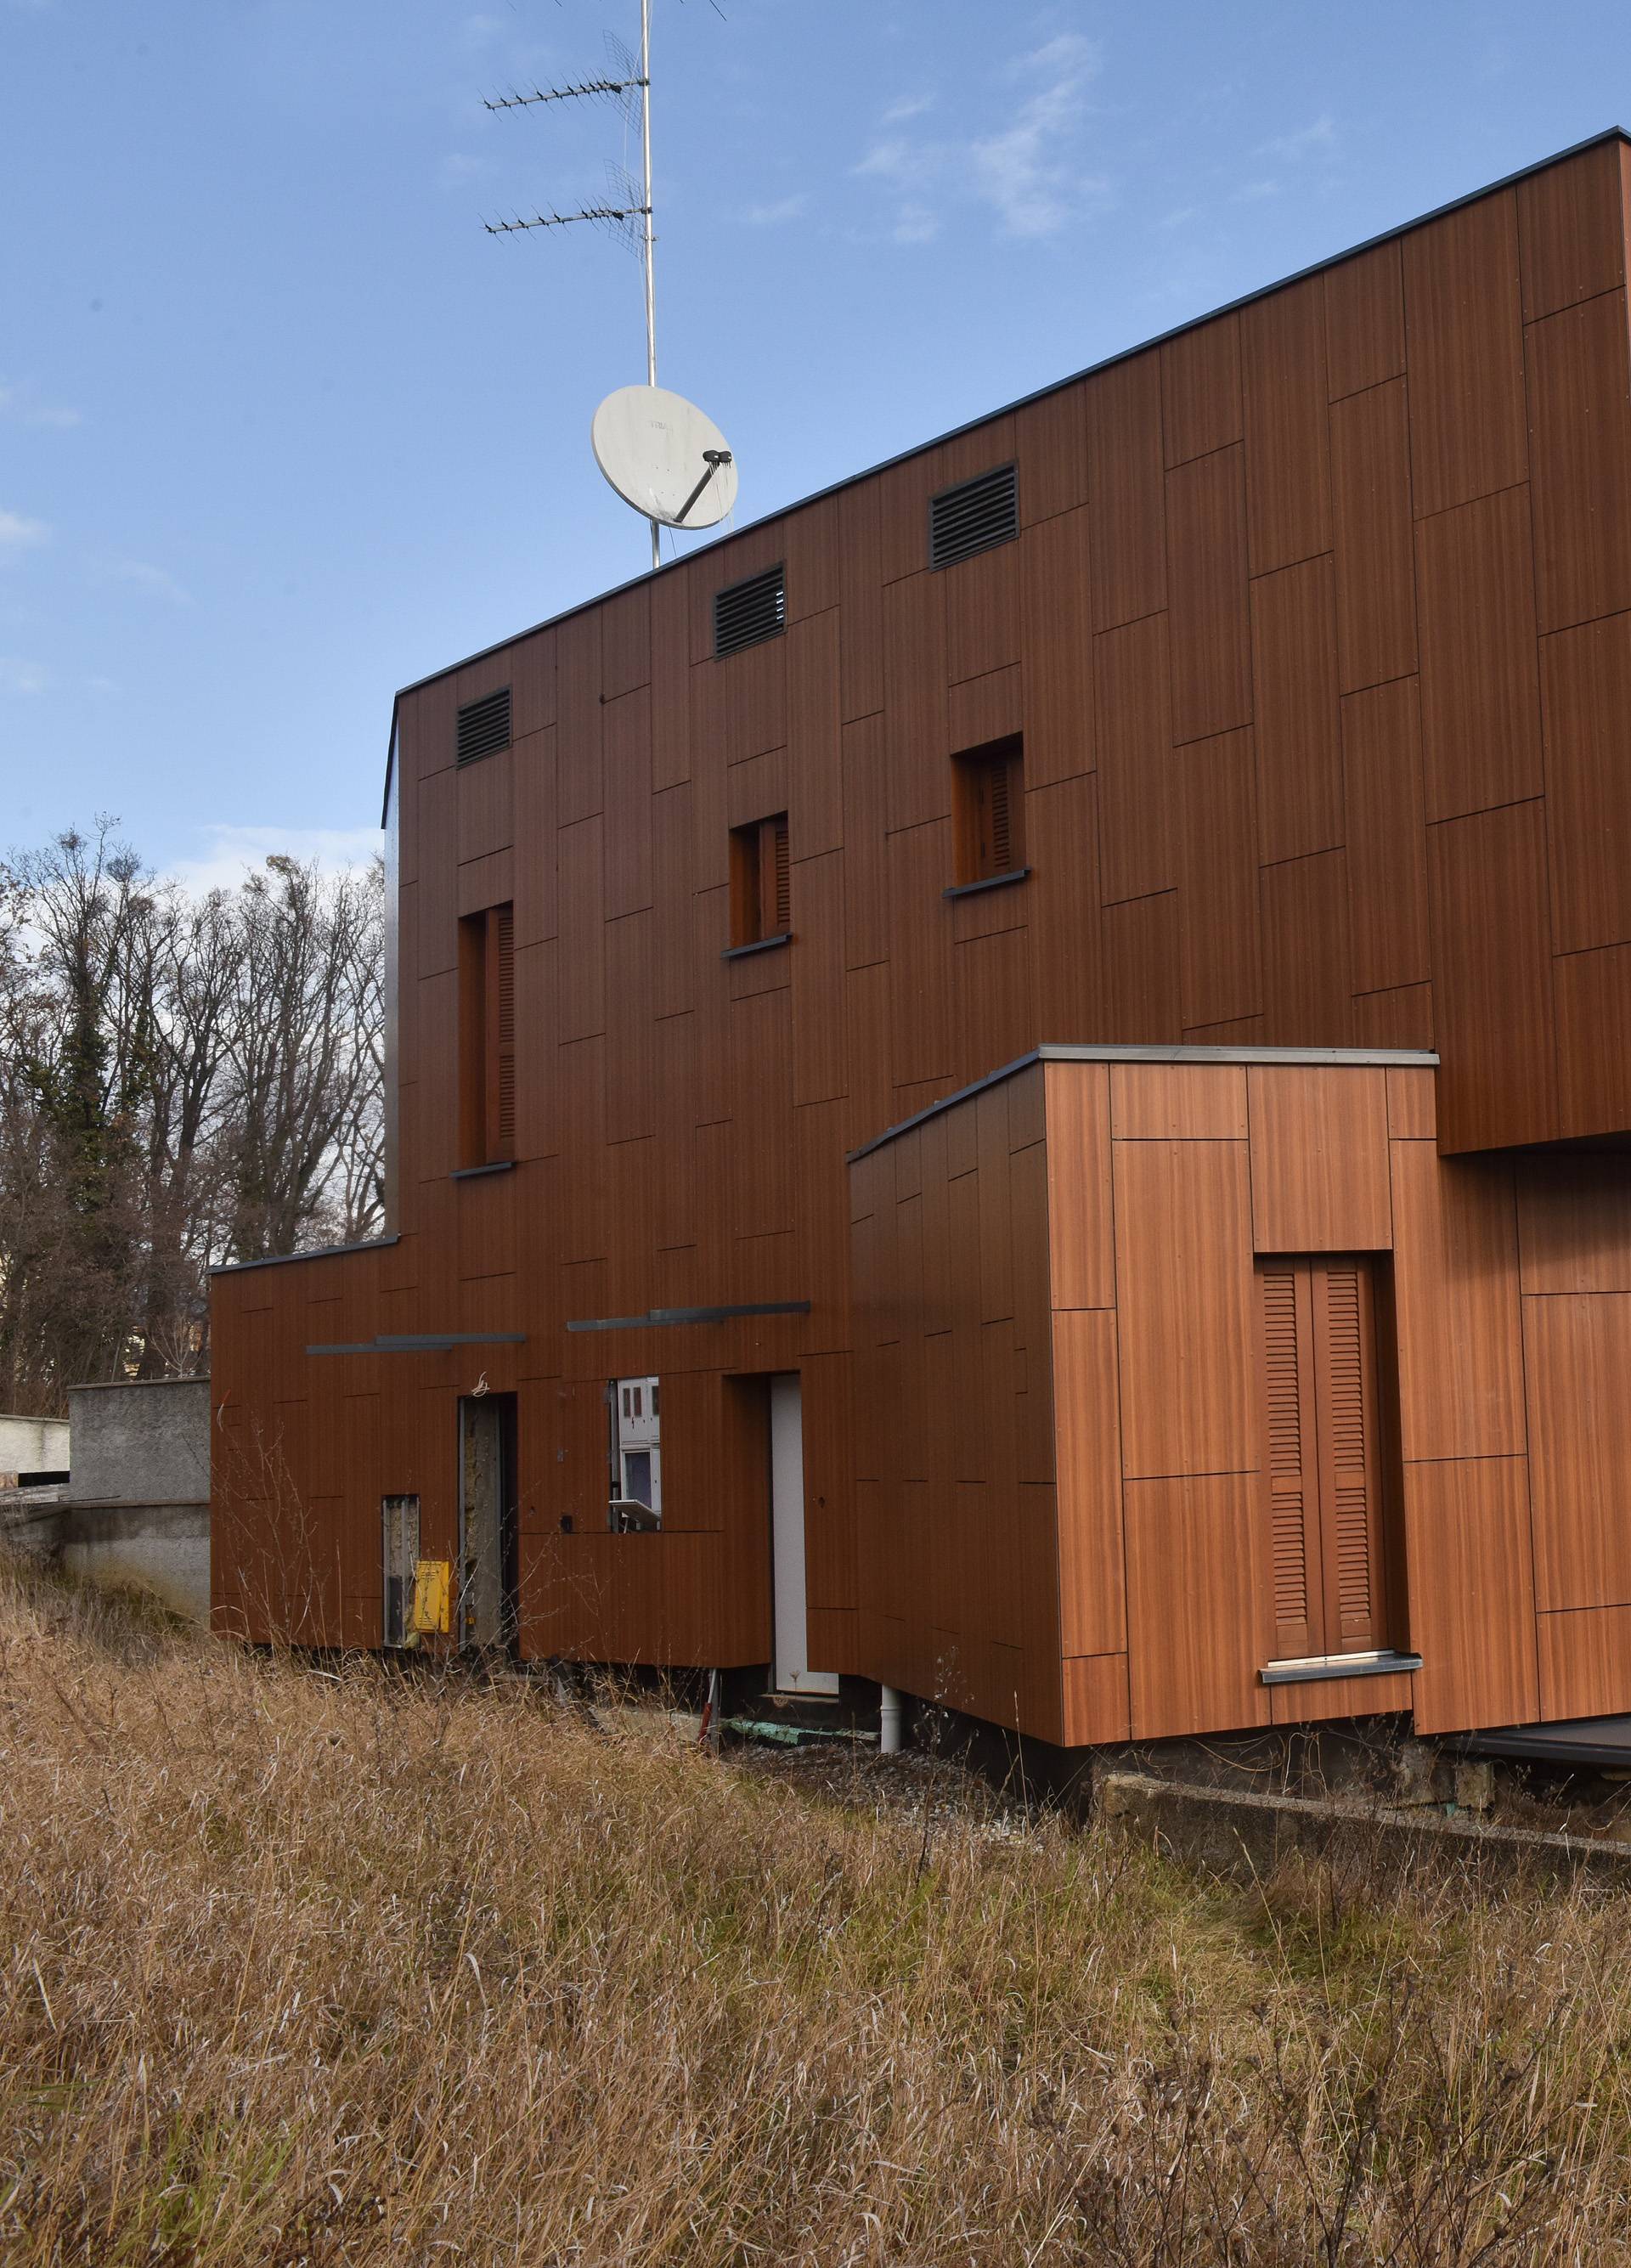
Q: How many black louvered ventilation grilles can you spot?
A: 3